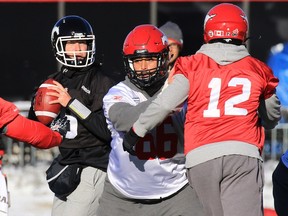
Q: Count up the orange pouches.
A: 0